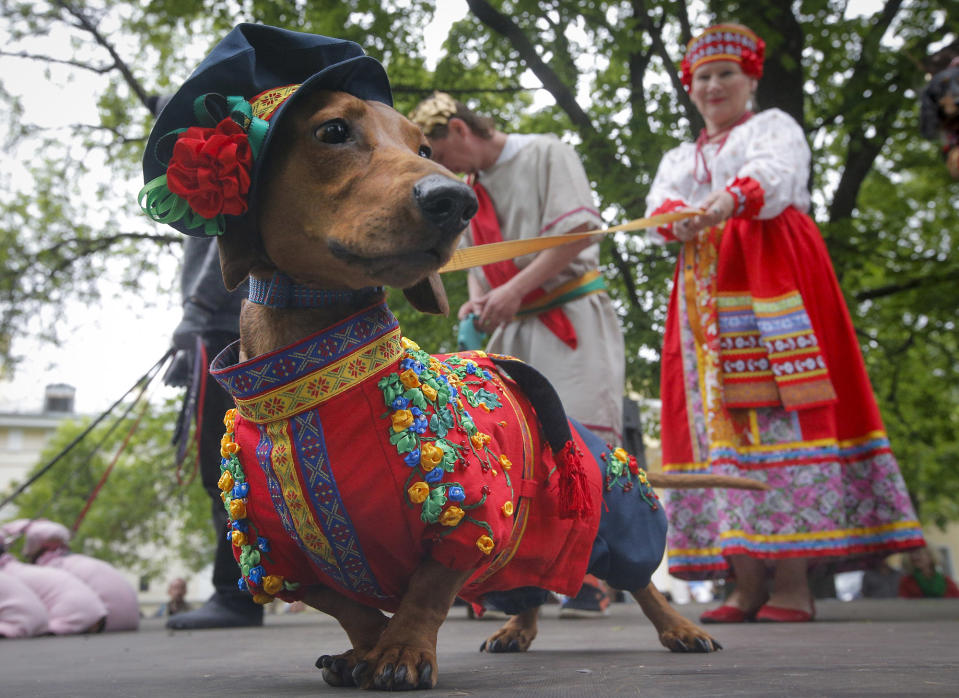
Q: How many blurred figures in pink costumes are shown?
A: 3